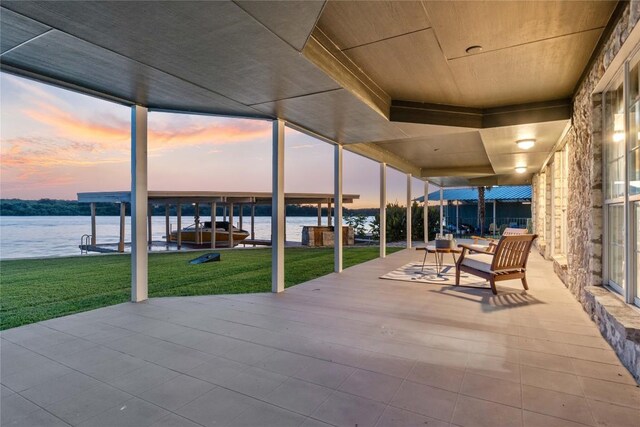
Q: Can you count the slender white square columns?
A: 7